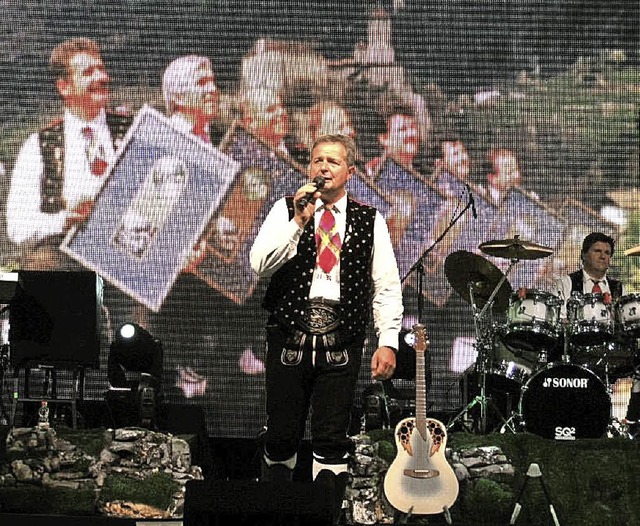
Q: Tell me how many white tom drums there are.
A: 3